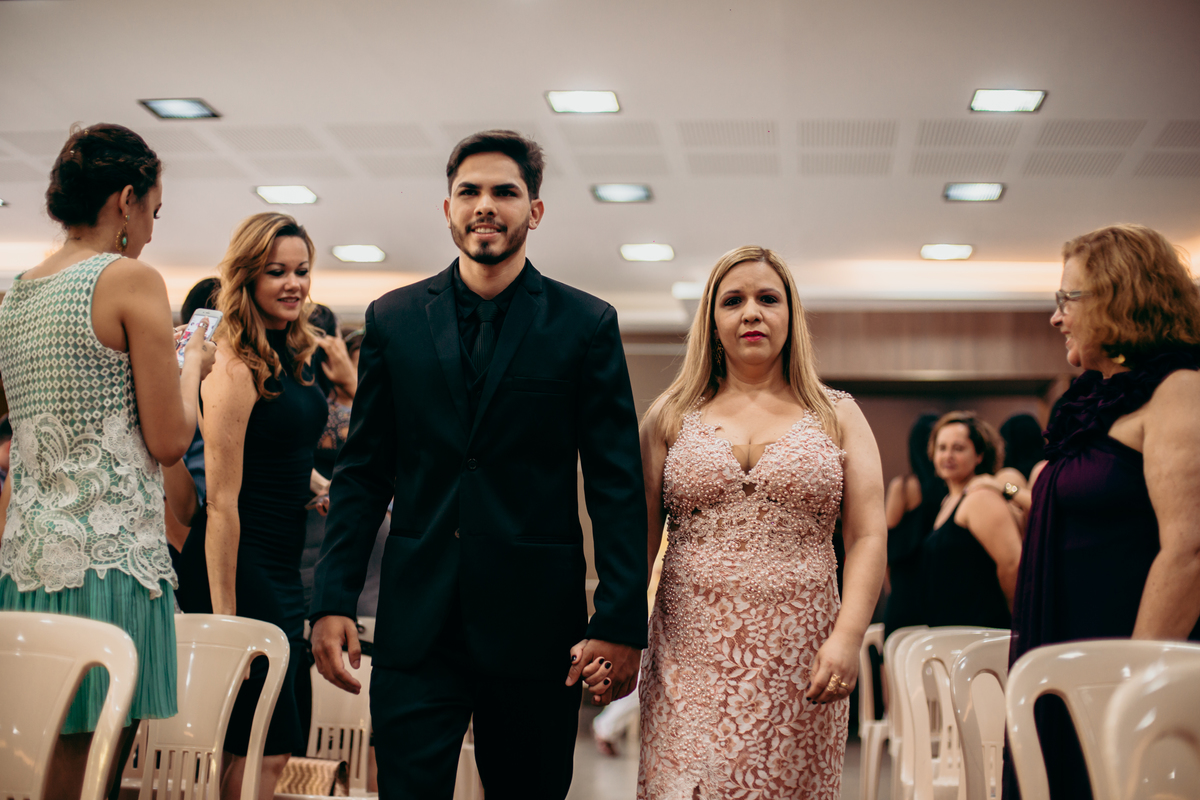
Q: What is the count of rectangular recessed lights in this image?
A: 9